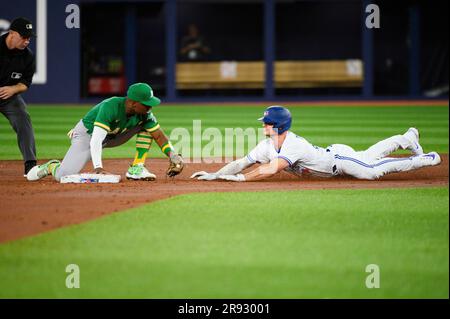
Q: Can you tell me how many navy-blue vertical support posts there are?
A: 5